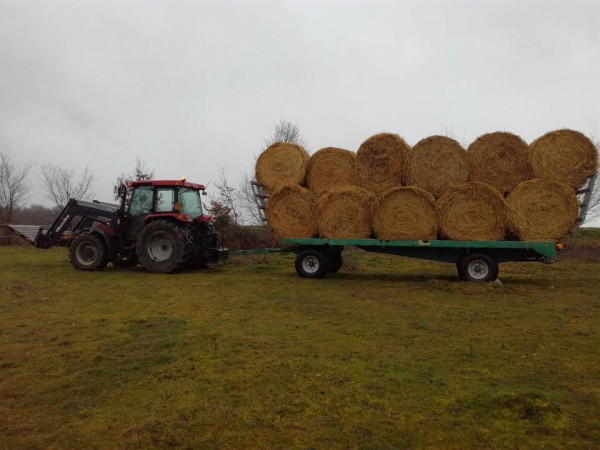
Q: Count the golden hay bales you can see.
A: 11